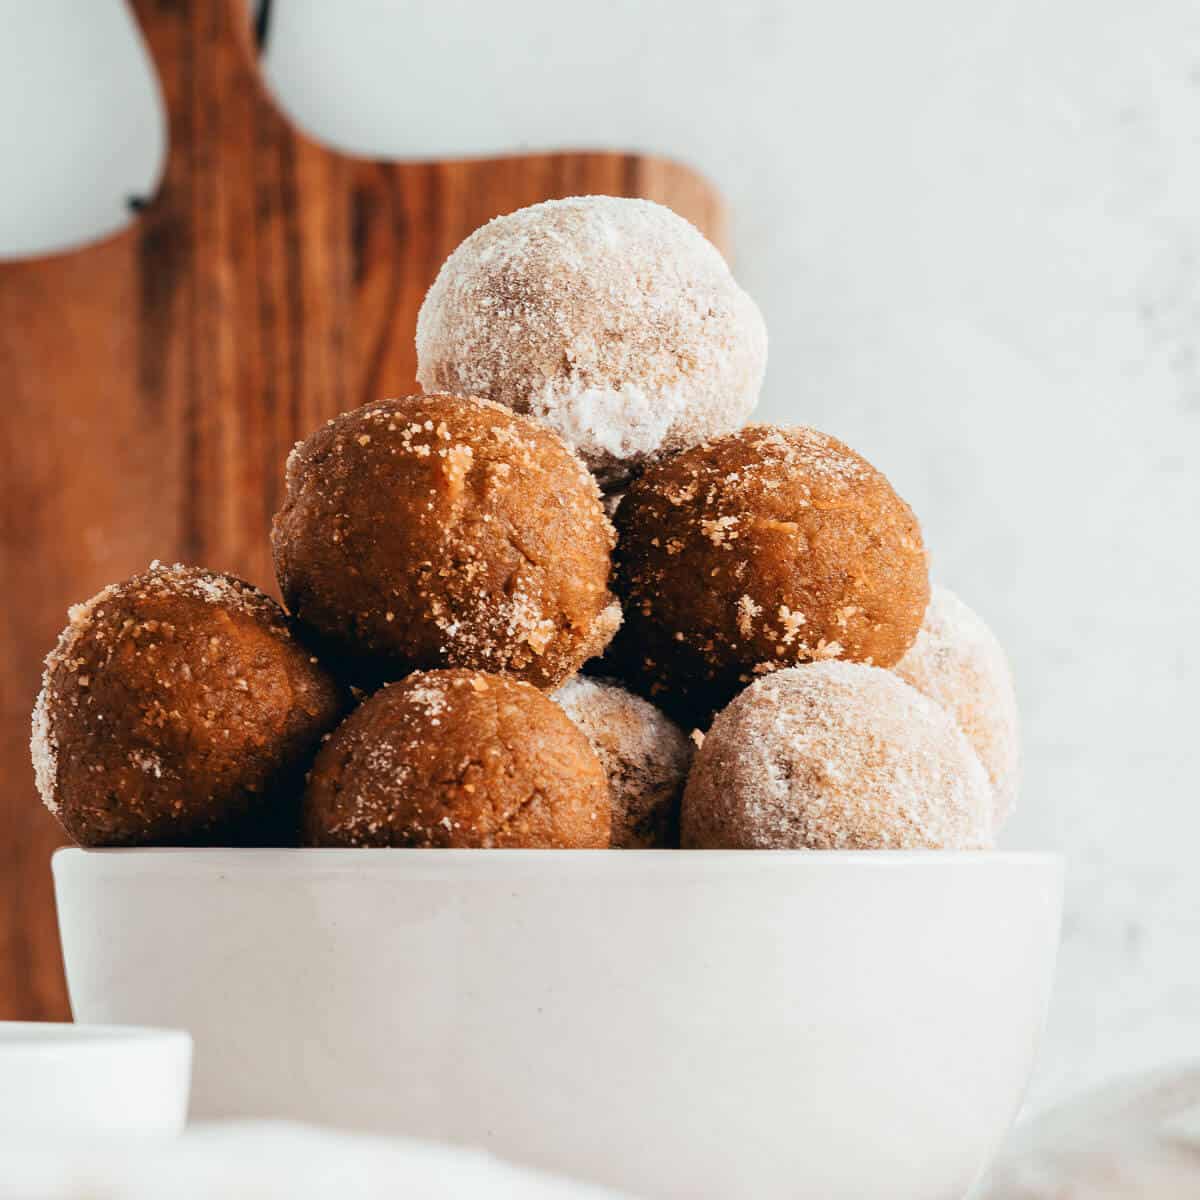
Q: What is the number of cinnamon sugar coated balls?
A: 4